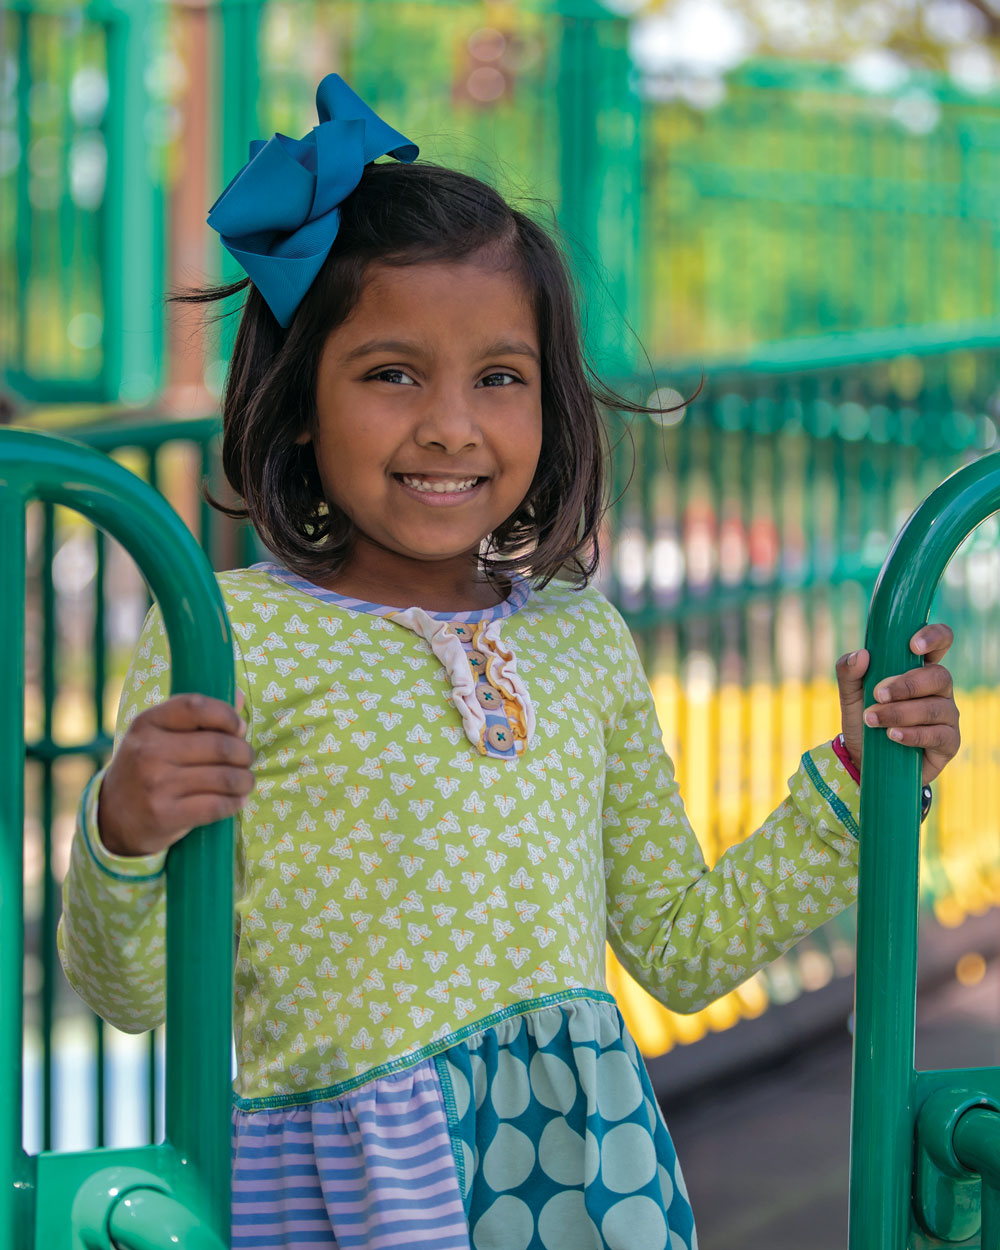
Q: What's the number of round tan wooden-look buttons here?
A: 4